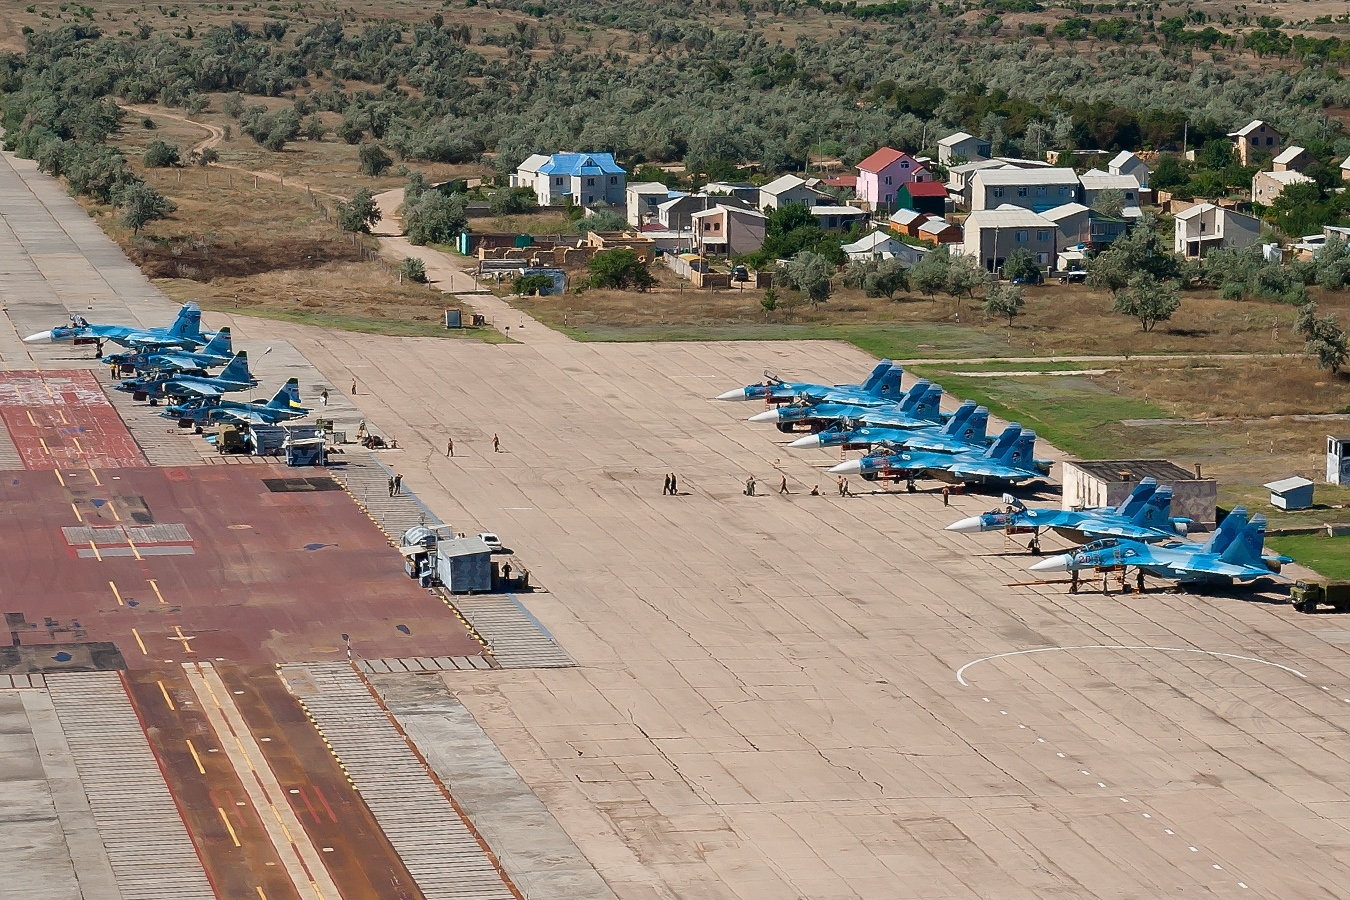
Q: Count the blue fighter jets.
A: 10